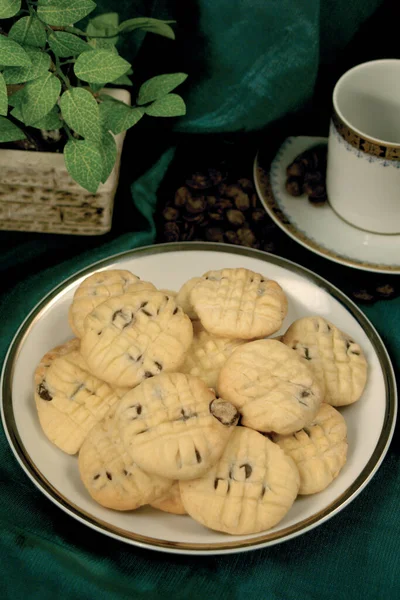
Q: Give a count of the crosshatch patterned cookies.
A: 11